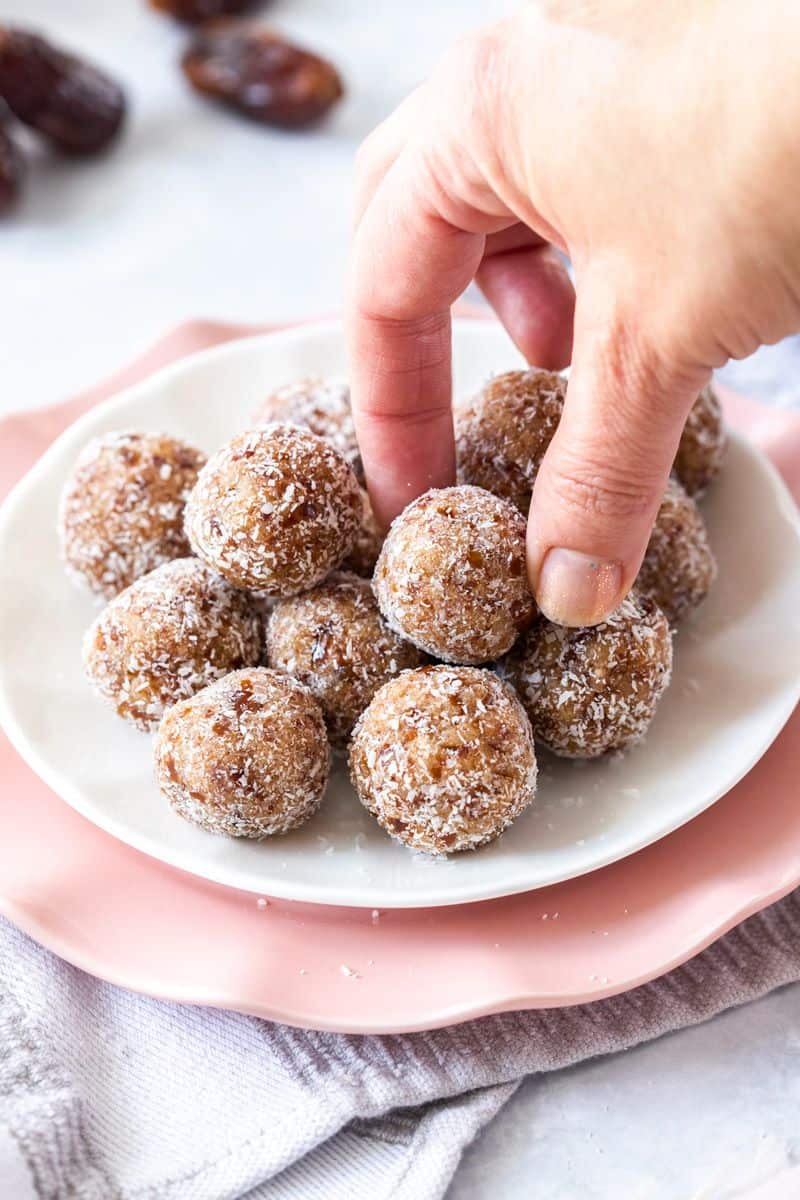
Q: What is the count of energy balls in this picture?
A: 13